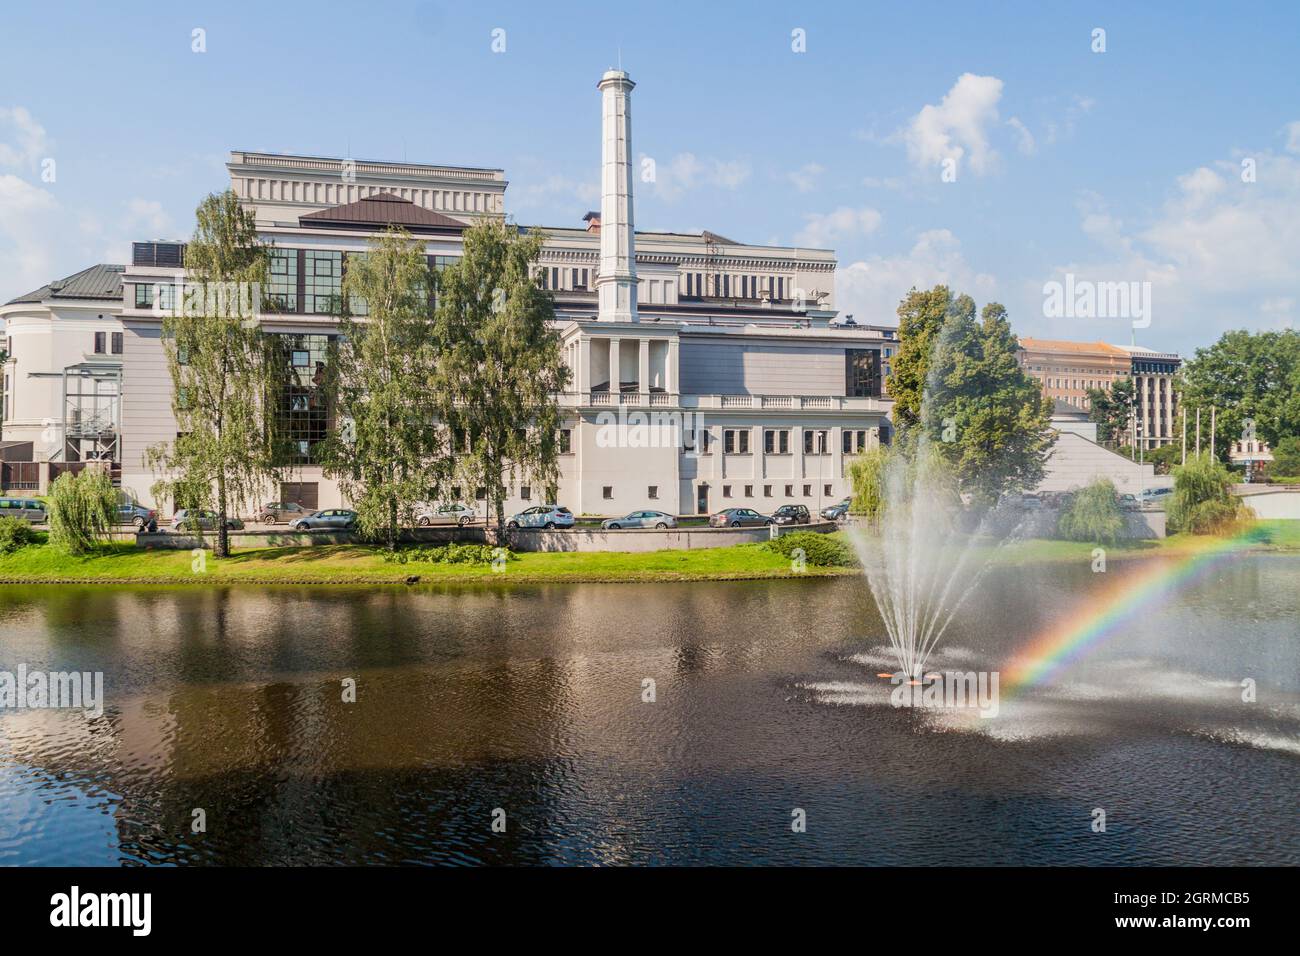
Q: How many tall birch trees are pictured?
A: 3